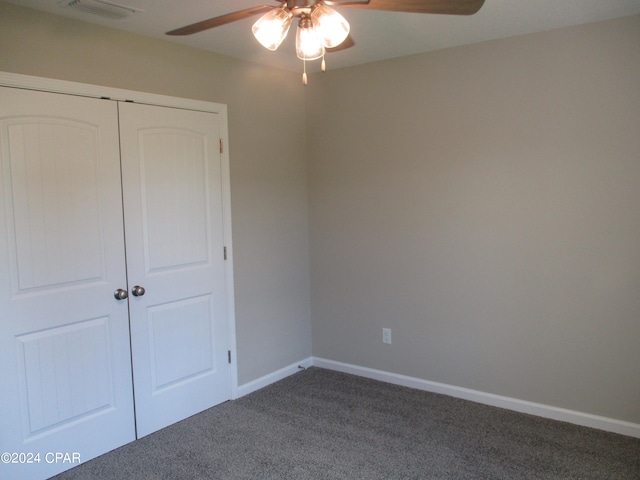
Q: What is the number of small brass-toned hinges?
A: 3